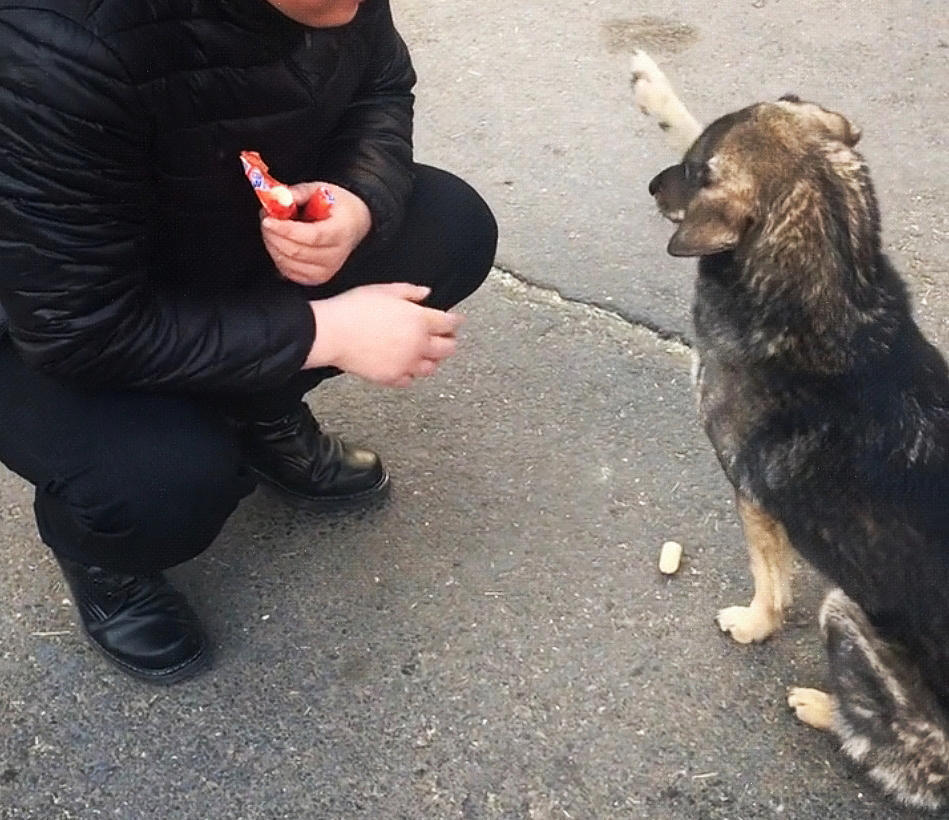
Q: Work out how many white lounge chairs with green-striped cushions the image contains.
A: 0